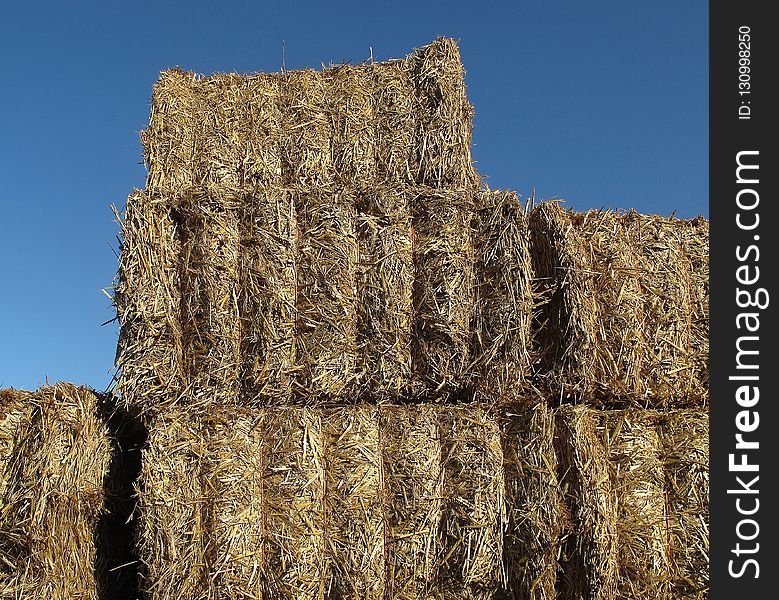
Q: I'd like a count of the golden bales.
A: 6